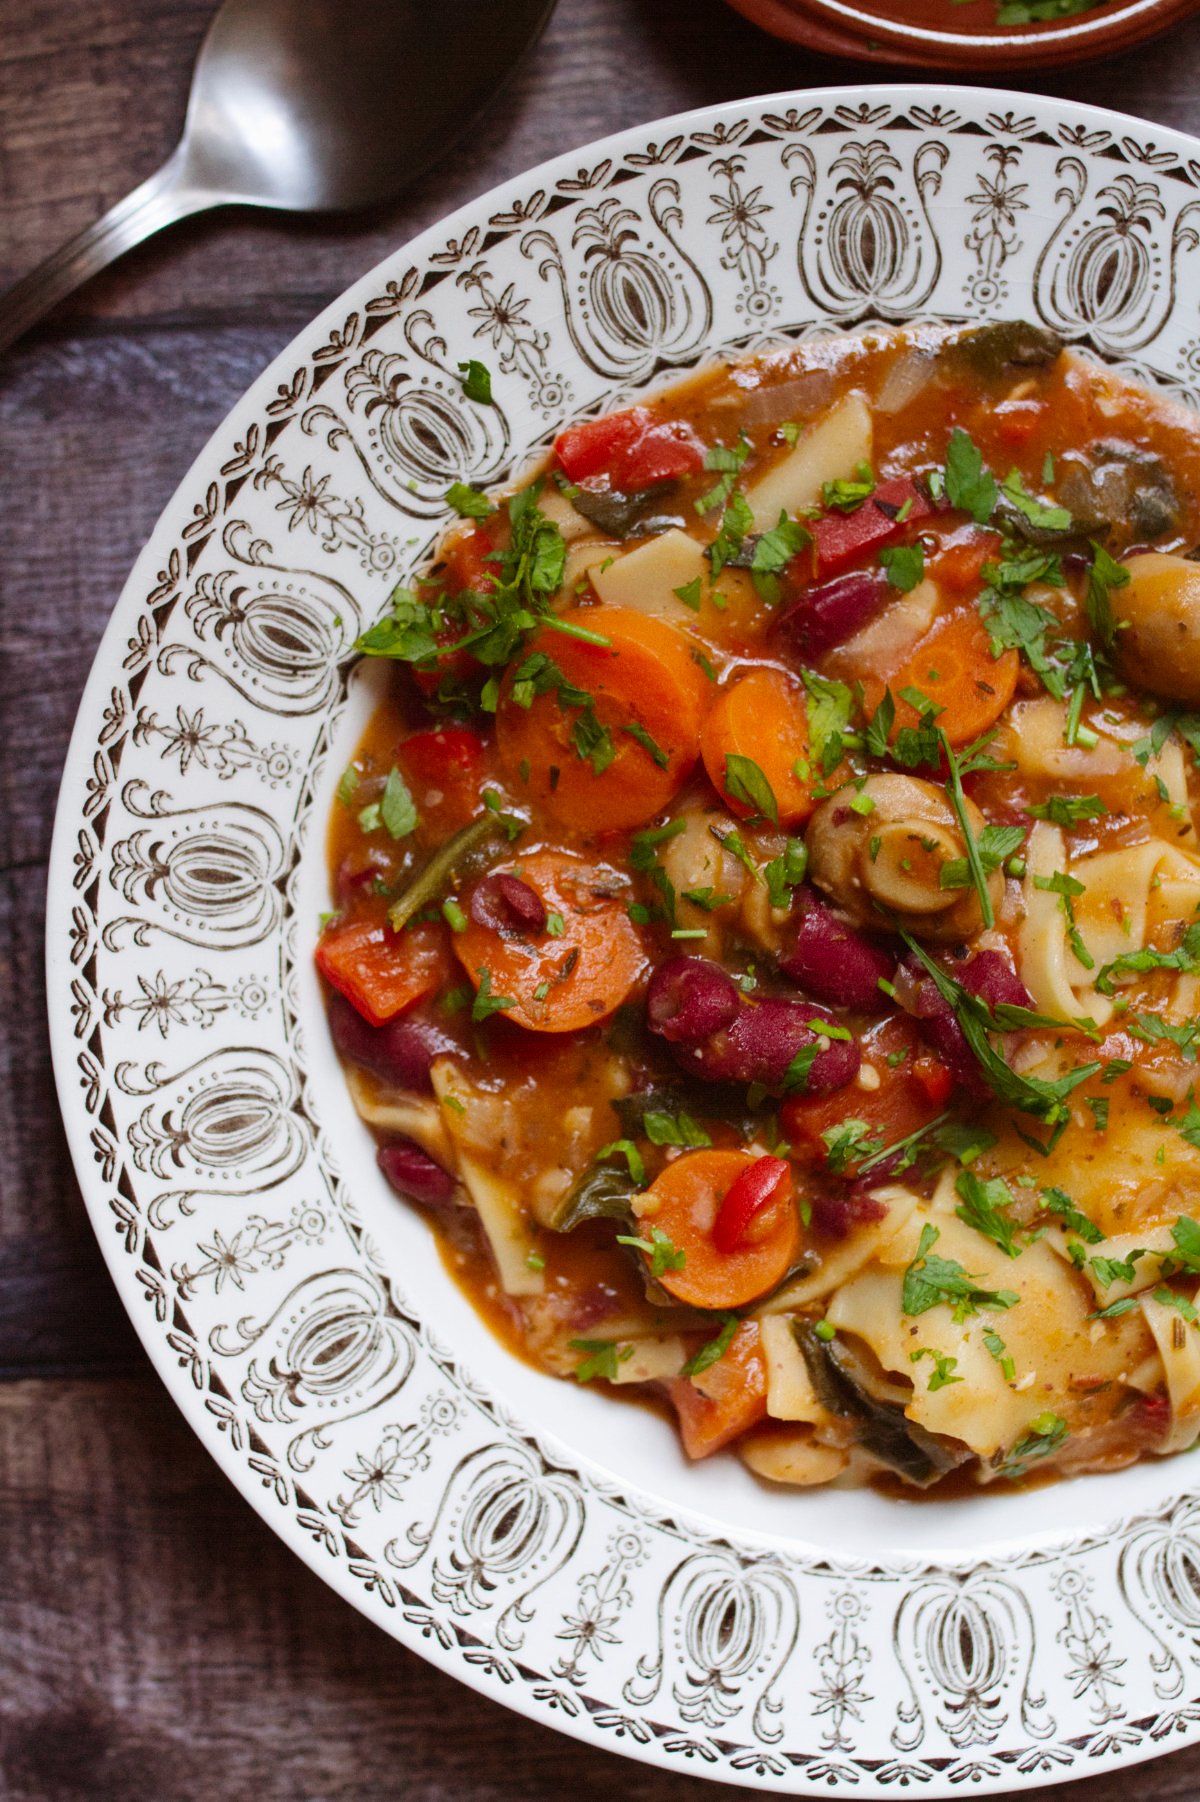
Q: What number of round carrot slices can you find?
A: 5